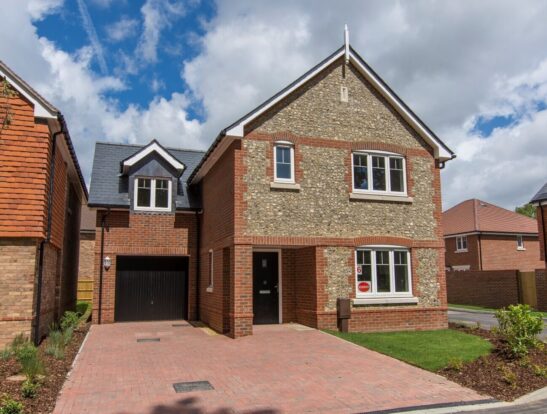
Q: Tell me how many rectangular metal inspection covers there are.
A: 3